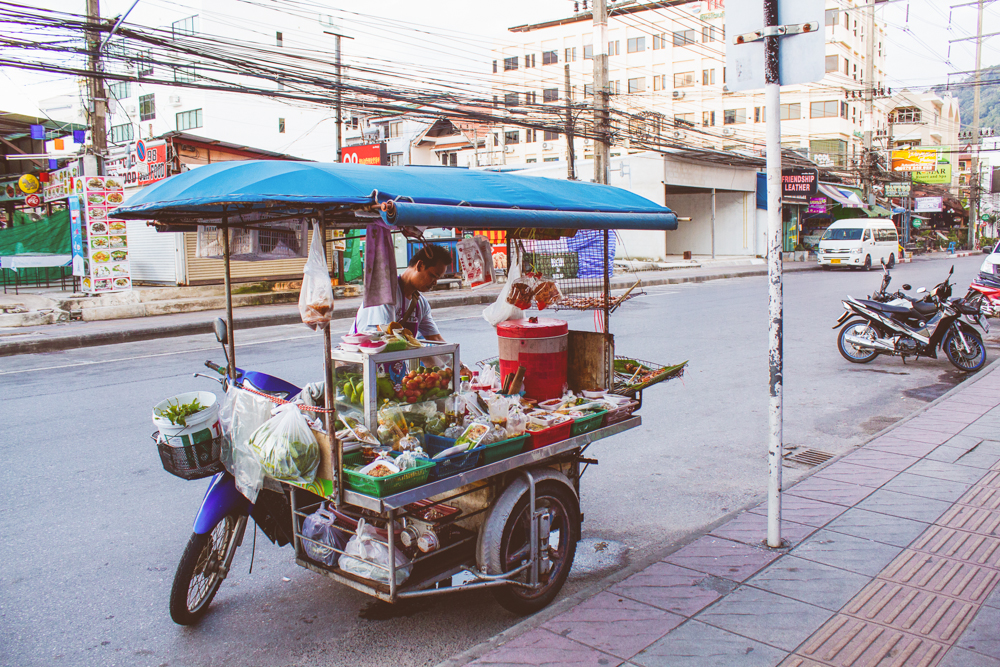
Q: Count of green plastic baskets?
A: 3